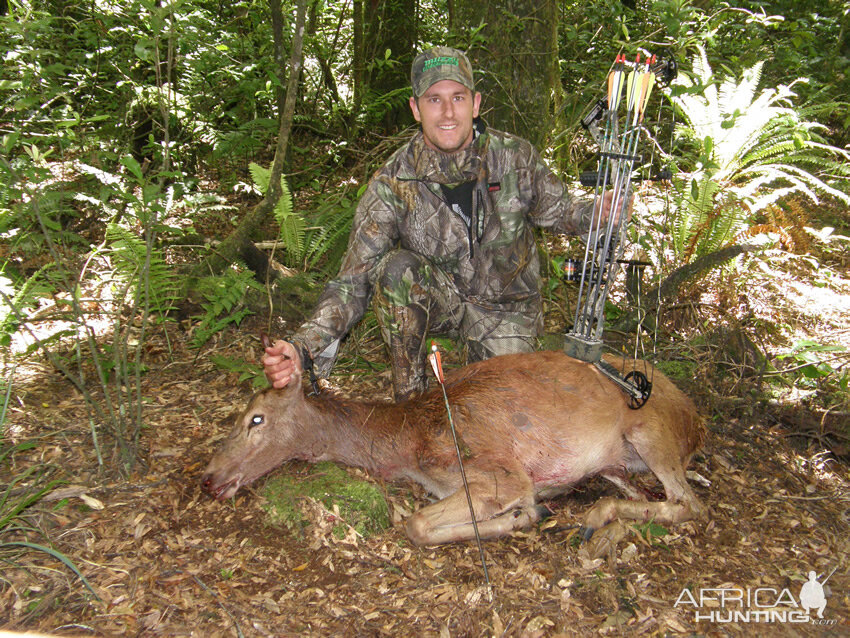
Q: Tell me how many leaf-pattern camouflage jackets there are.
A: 1